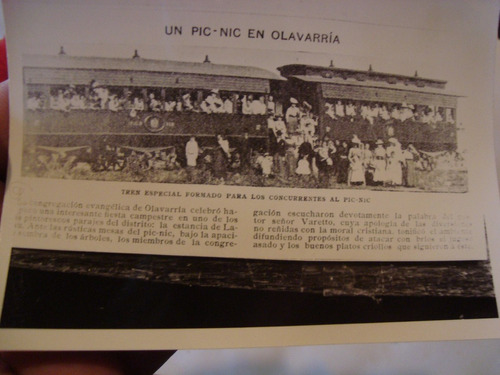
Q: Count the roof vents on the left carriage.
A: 3